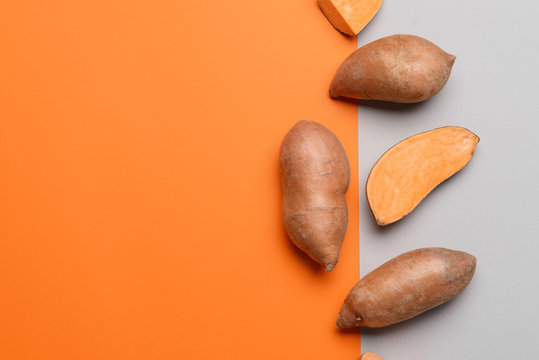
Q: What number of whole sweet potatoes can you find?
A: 3